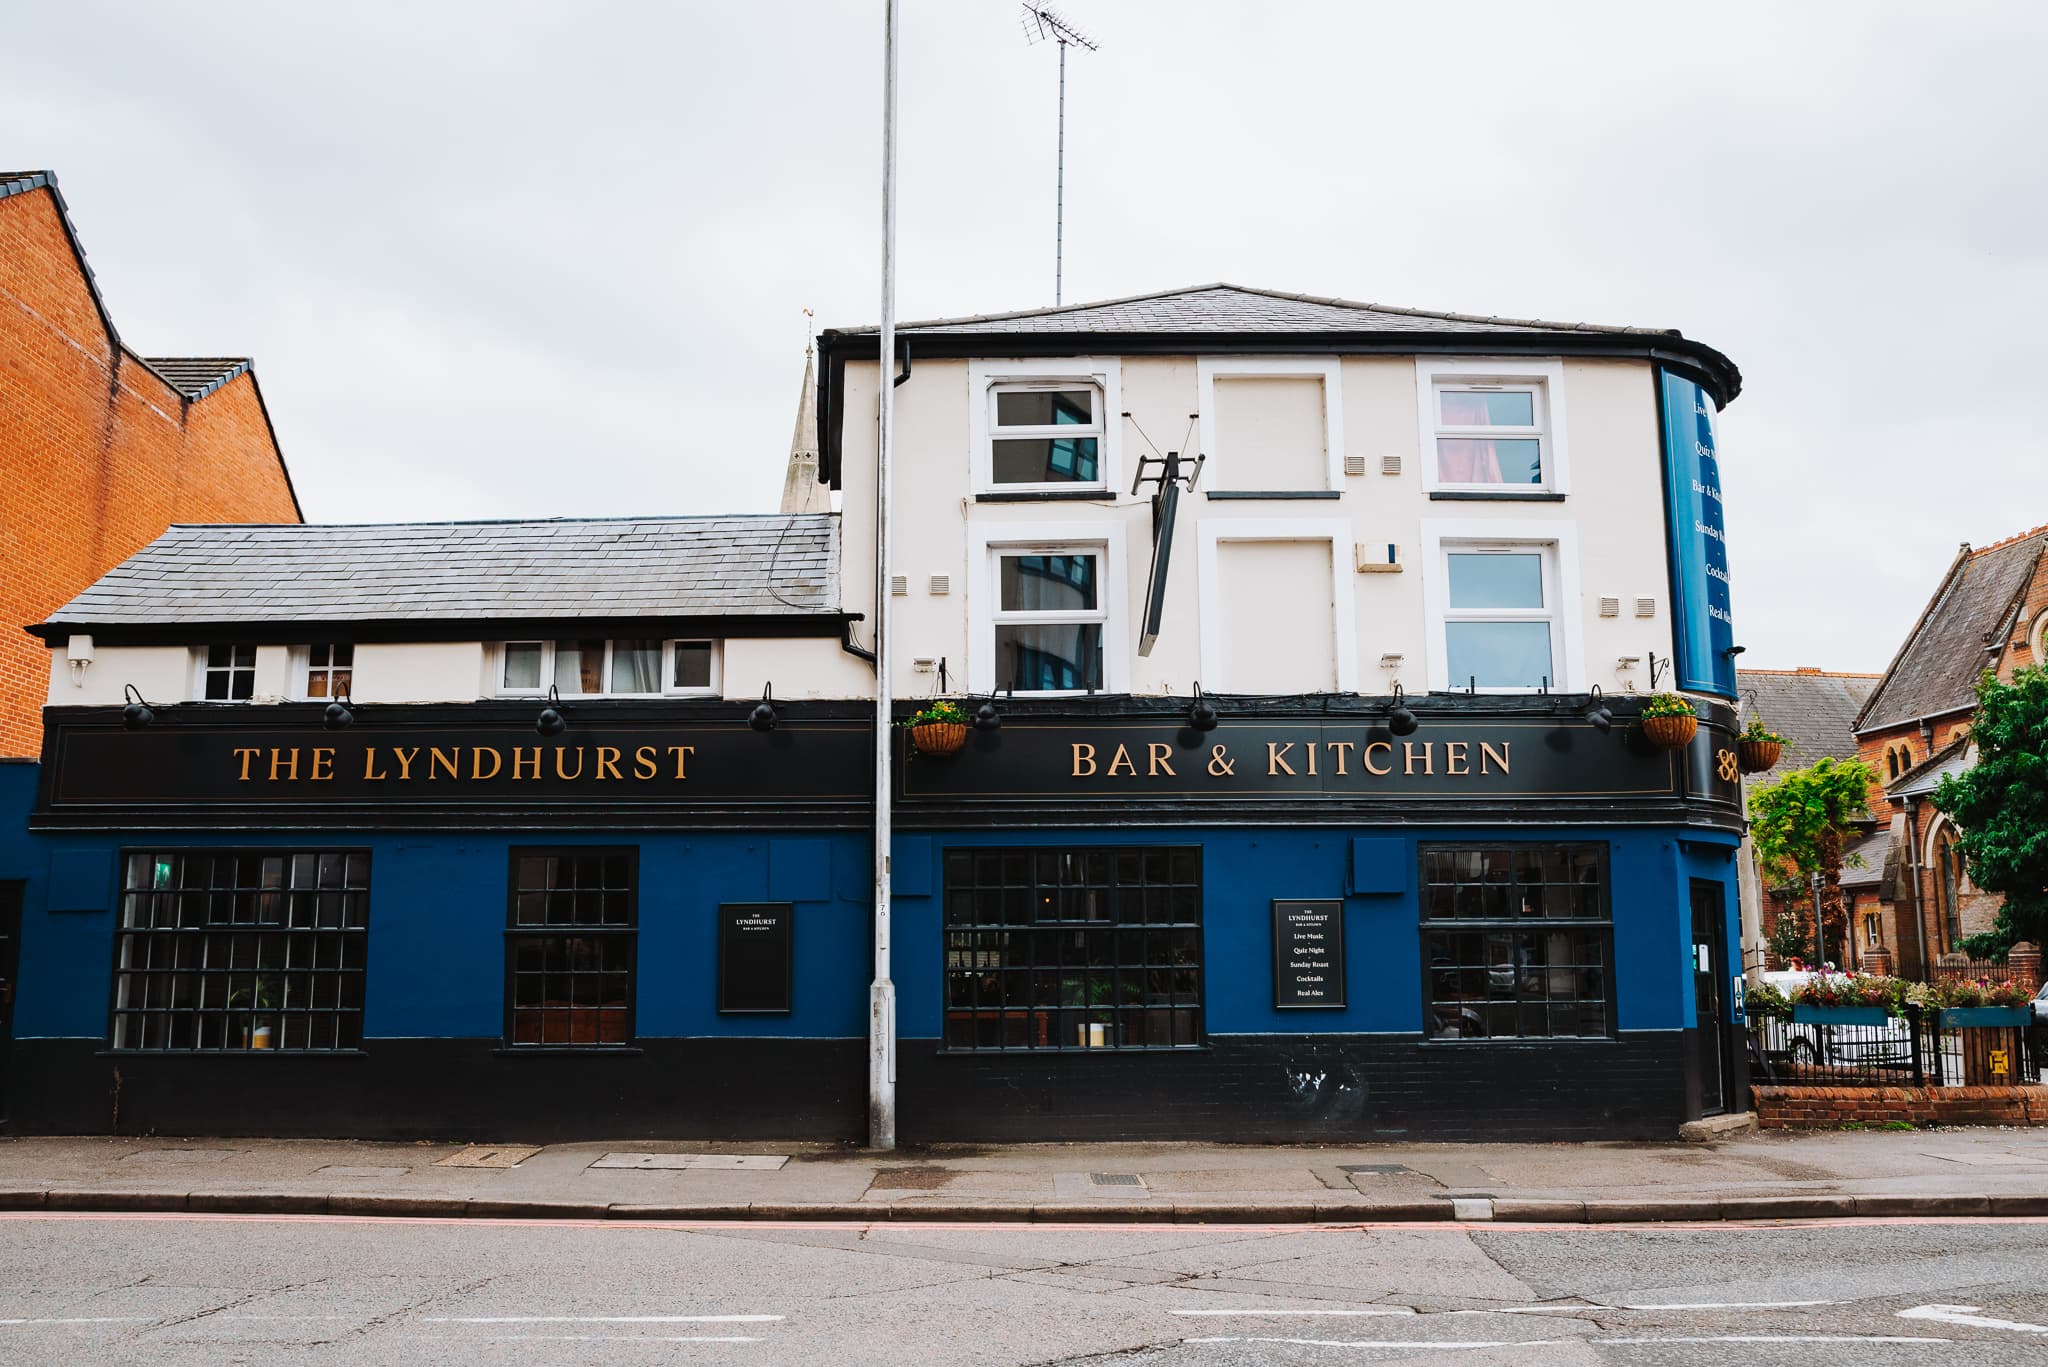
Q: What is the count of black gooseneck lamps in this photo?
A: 8